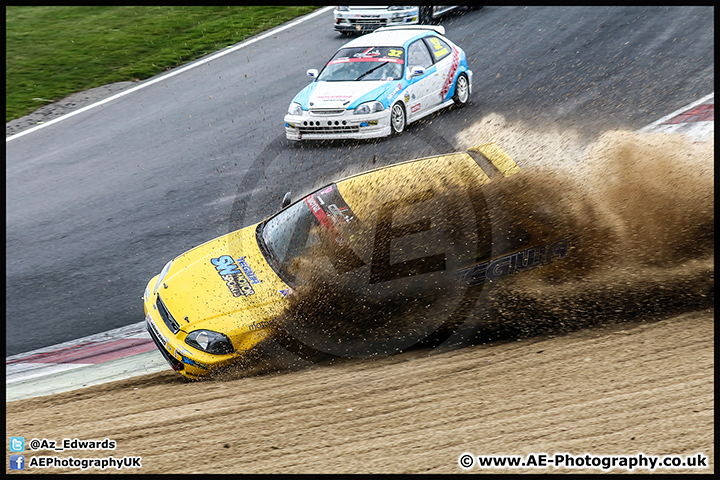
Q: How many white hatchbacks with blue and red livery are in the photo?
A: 1